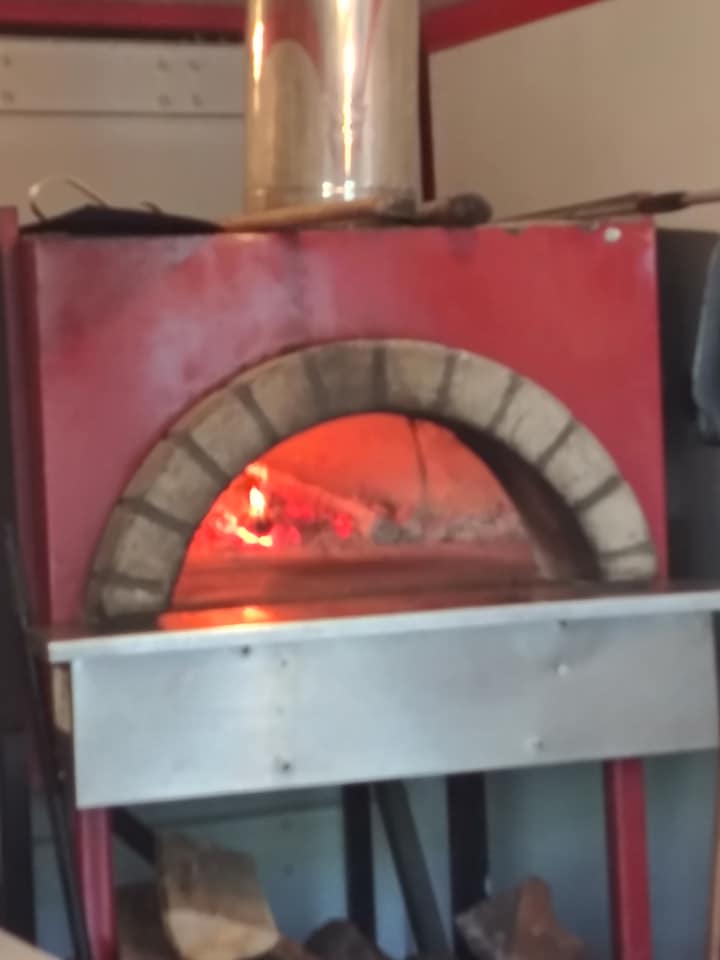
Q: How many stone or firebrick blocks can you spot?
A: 12